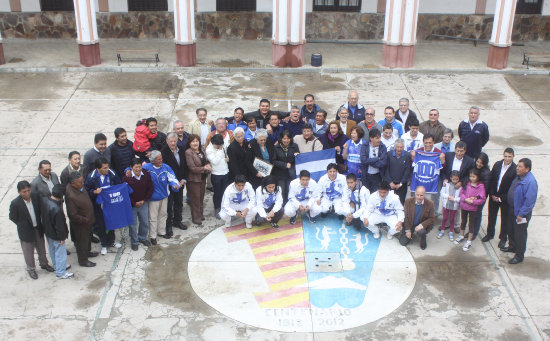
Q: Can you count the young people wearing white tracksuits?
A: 6